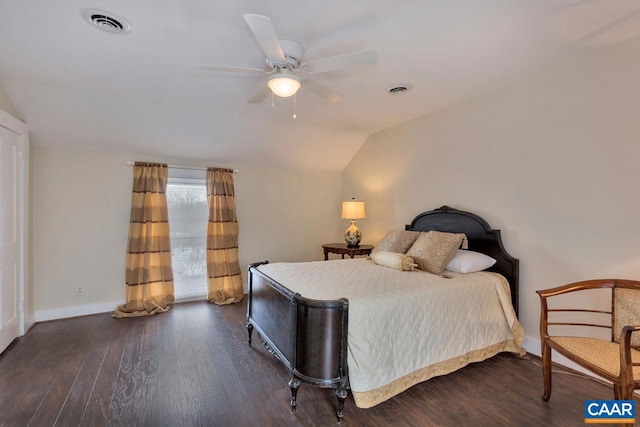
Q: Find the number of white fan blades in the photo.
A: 5